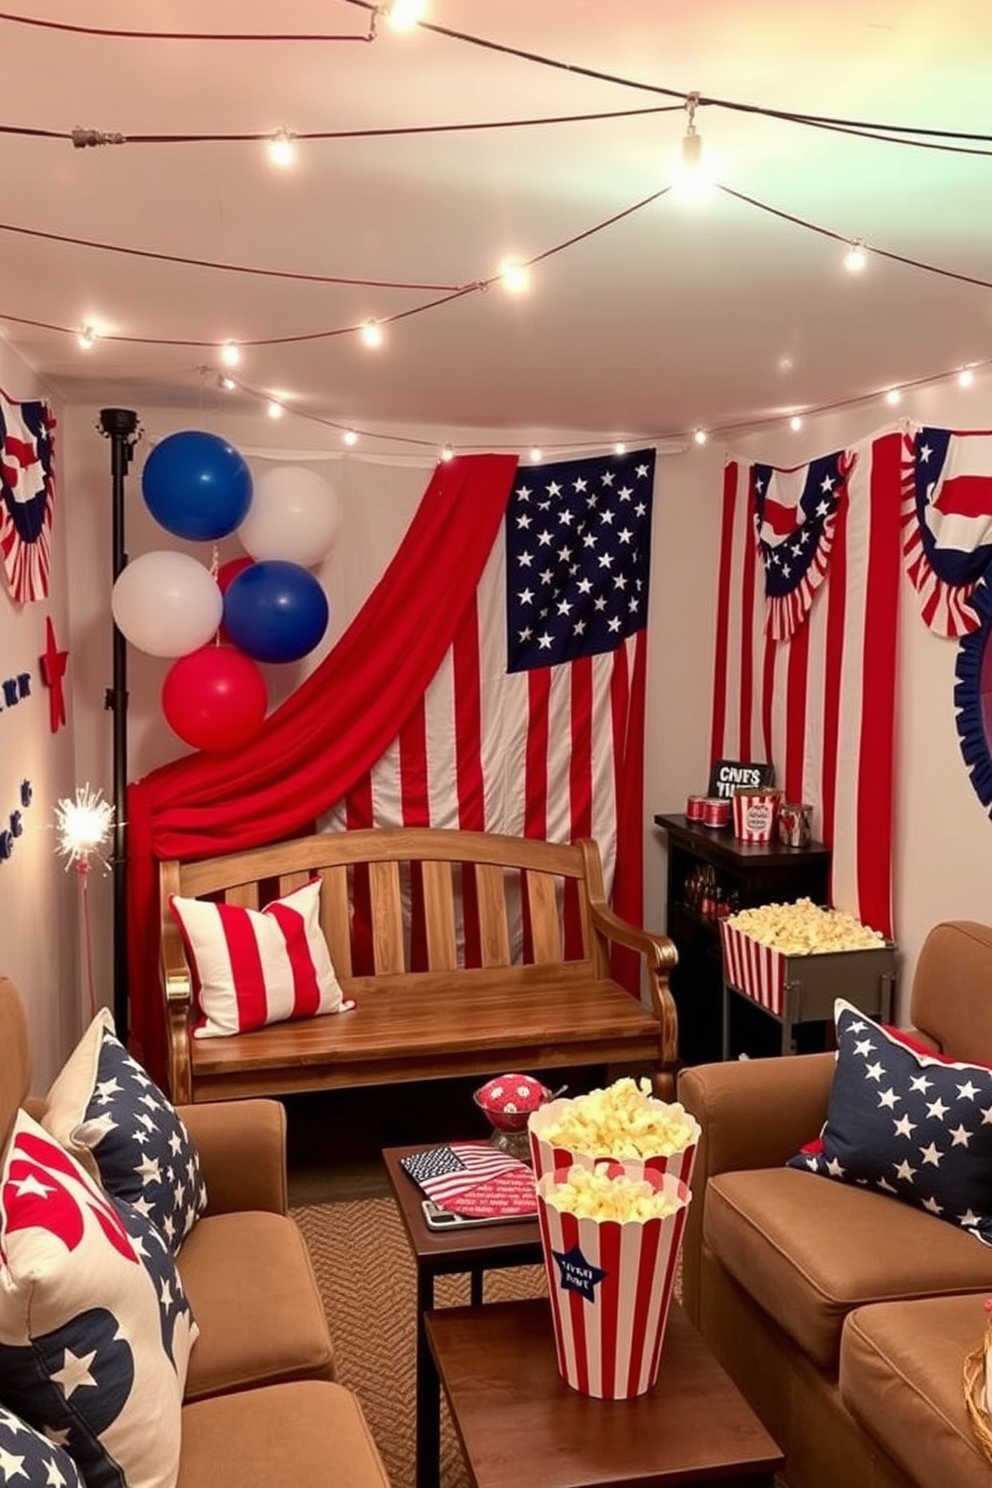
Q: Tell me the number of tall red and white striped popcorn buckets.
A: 2